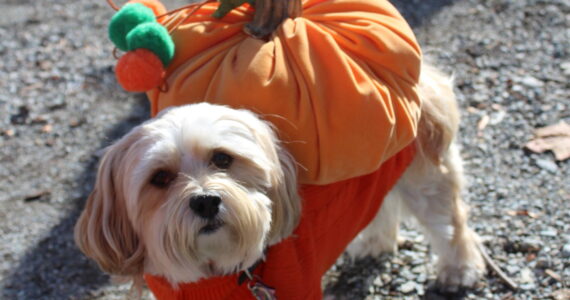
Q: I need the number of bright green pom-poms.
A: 2